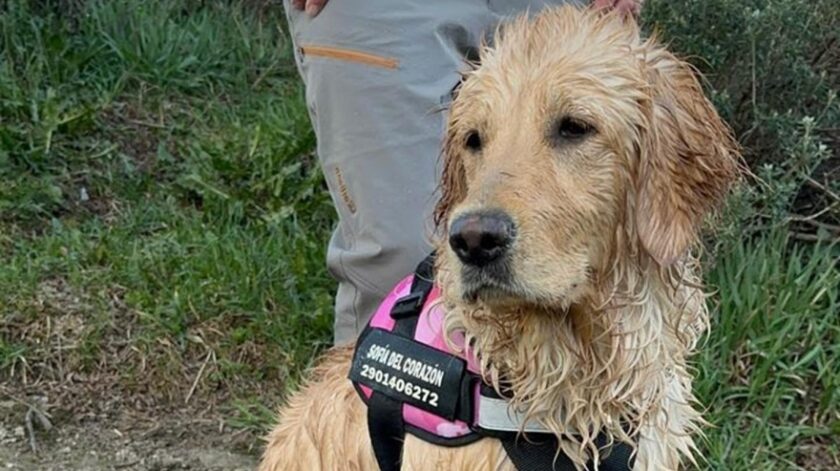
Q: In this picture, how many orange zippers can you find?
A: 1